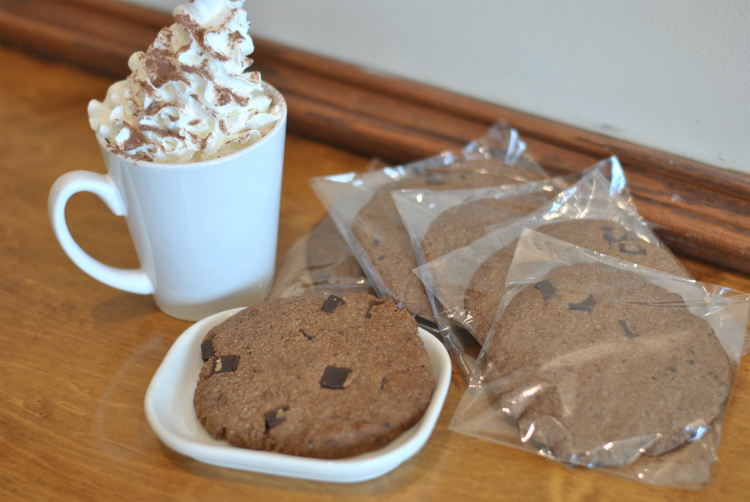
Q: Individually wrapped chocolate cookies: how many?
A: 5